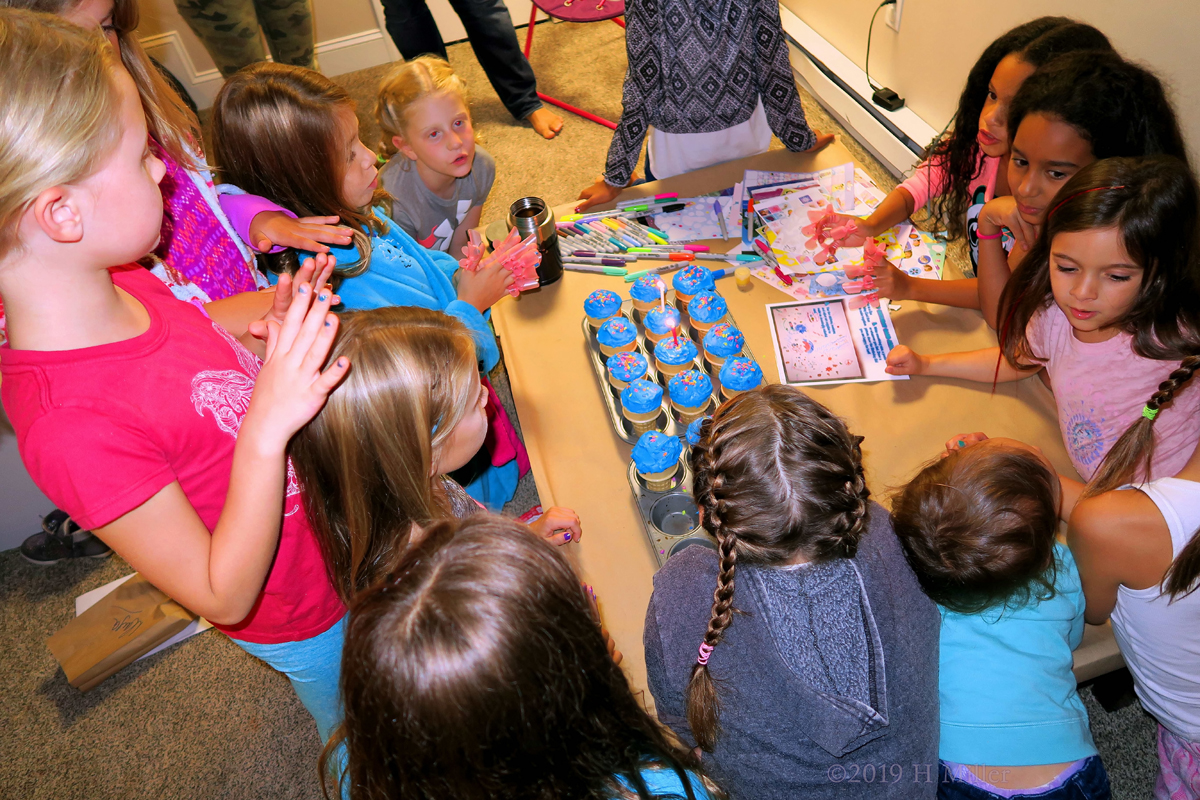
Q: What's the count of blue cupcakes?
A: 14